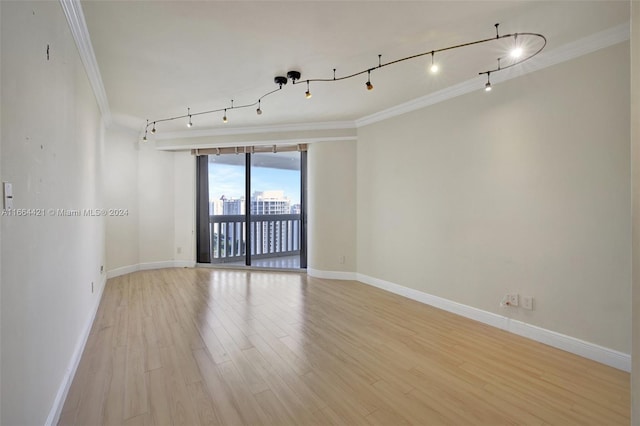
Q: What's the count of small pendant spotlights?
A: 10